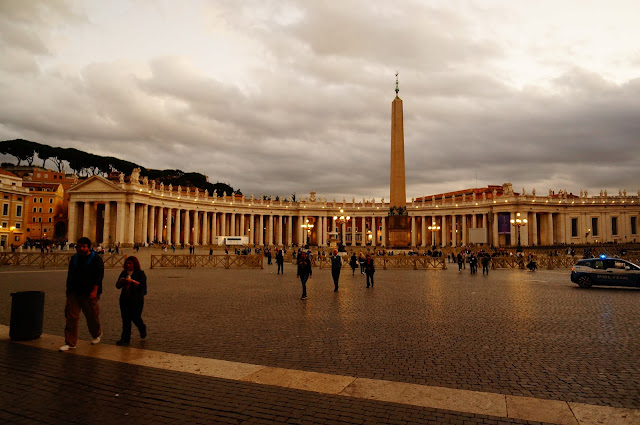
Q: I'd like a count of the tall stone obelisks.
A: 1